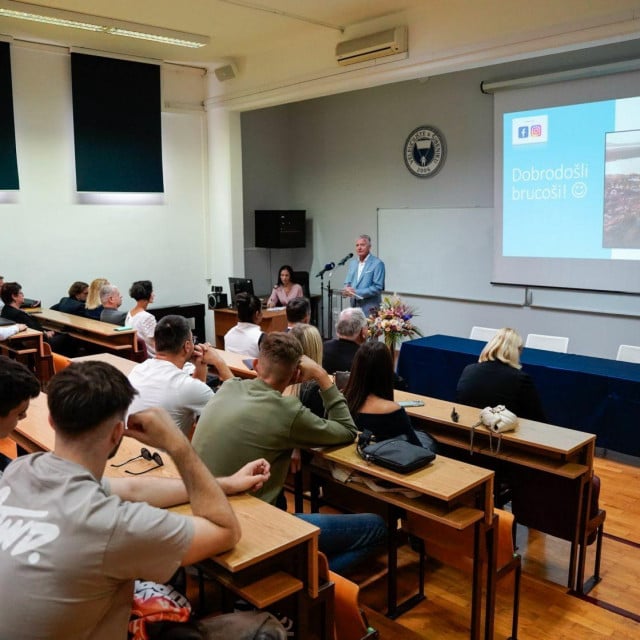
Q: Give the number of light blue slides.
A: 1